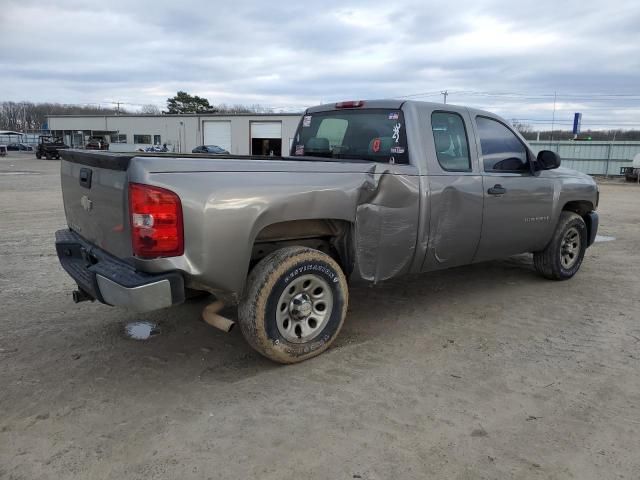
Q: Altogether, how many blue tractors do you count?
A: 0